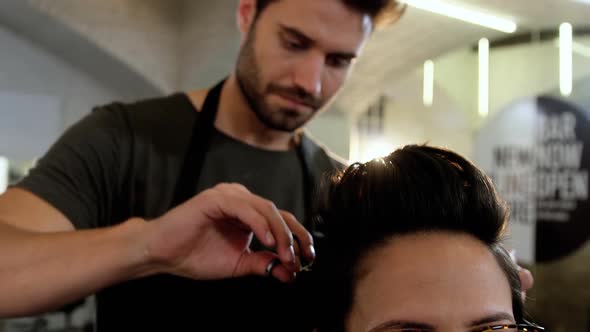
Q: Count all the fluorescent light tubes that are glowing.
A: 4